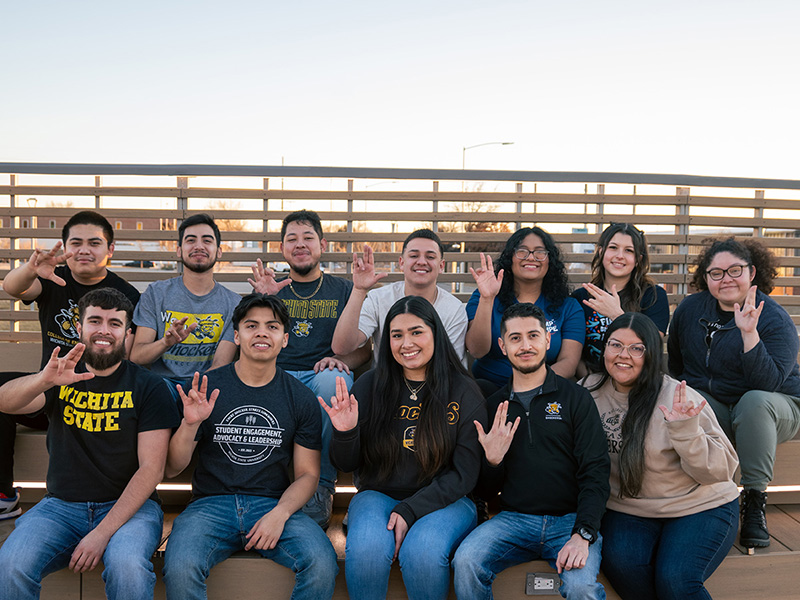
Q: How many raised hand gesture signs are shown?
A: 12